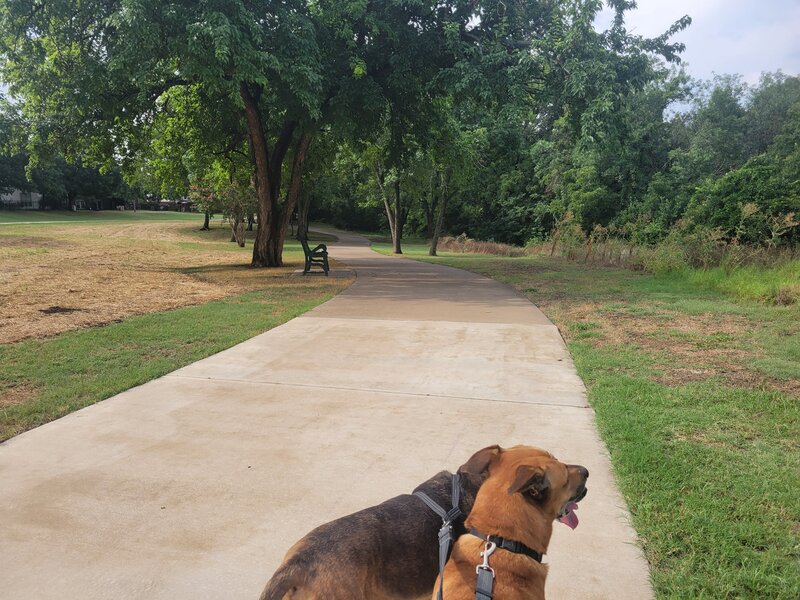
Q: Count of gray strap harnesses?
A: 1